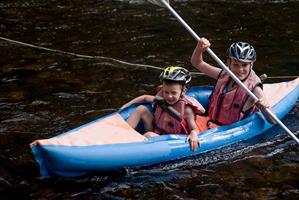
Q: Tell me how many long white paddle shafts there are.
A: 1